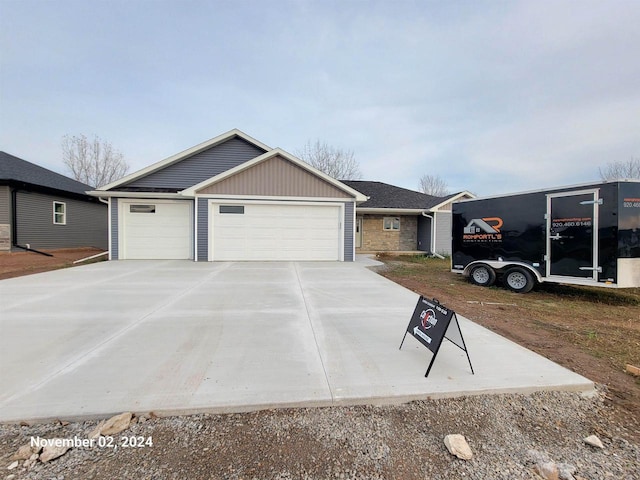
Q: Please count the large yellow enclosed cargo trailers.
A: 0